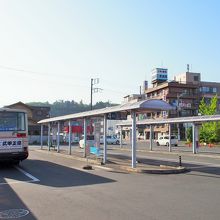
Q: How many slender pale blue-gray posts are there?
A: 11